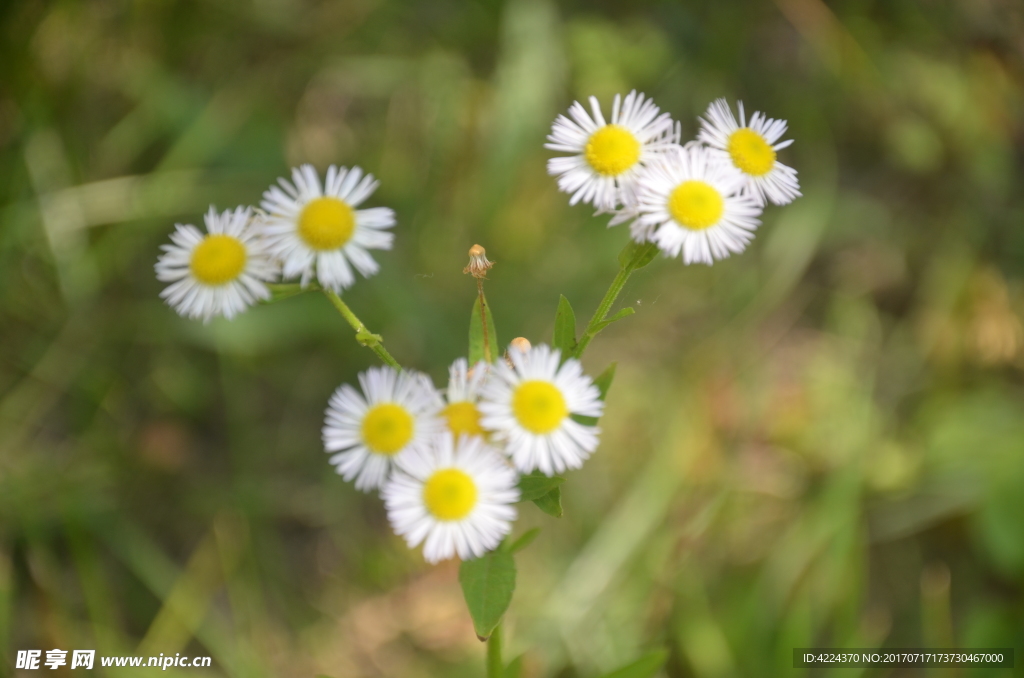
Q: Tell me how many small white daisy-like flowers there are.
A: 9